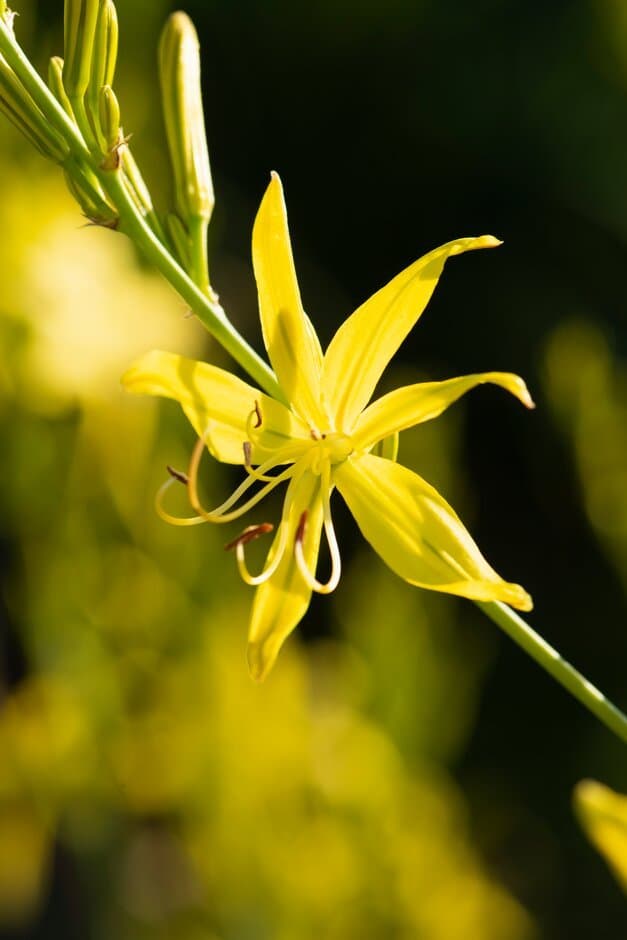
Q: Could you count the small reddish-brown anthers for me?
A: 5